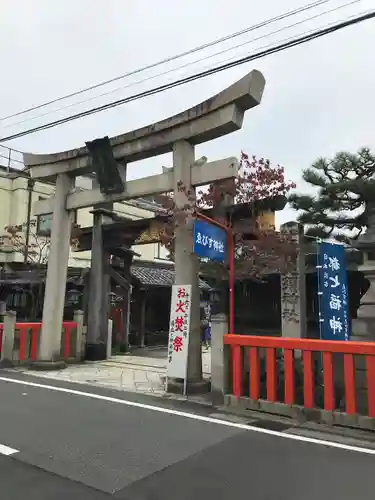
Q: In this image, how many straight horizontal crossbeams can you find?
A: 1